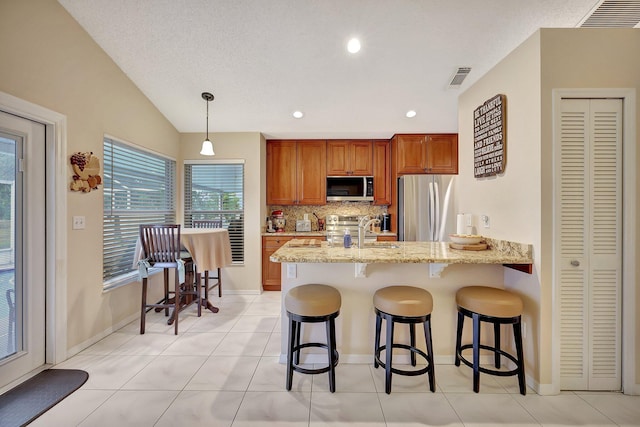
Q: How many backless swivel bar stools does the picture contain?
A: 3